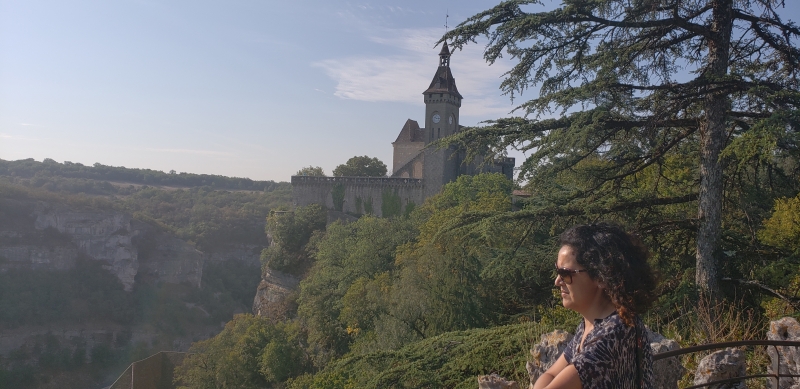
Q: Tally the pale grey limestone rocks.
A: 5